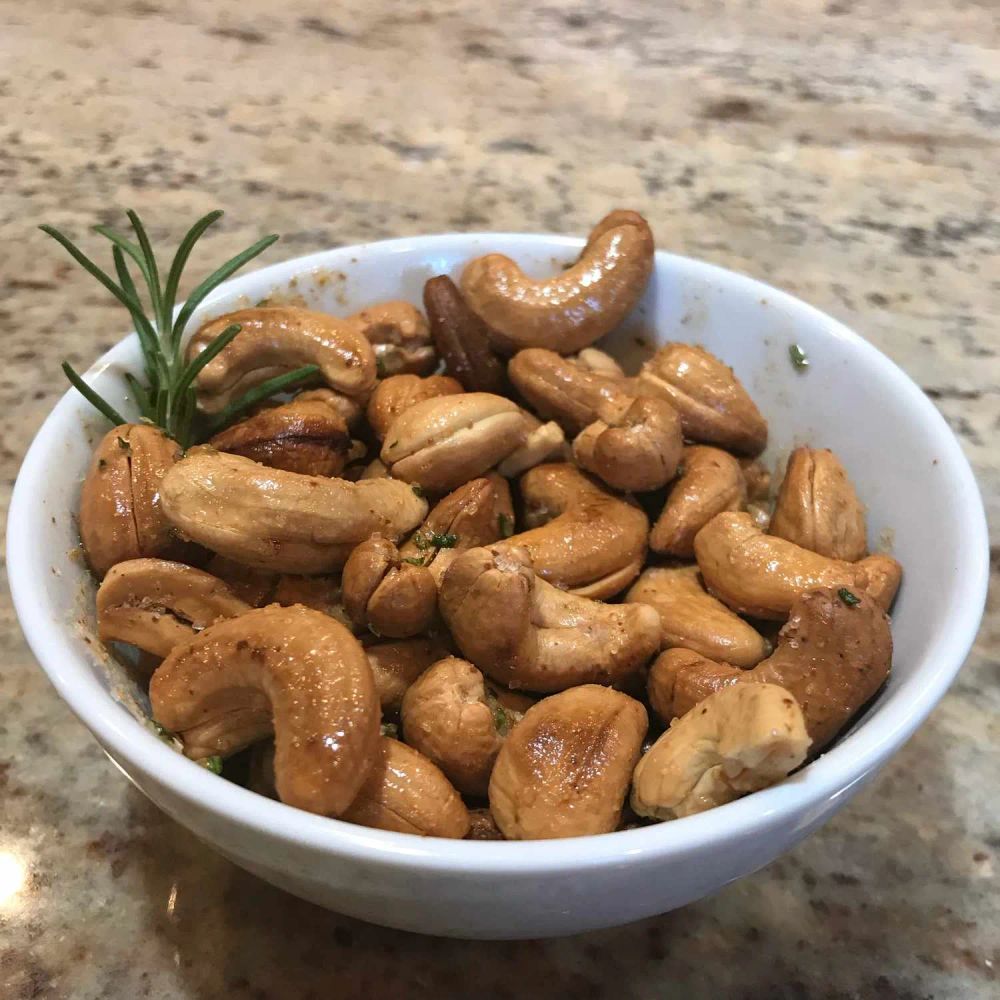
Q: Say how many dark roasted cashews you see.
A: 1